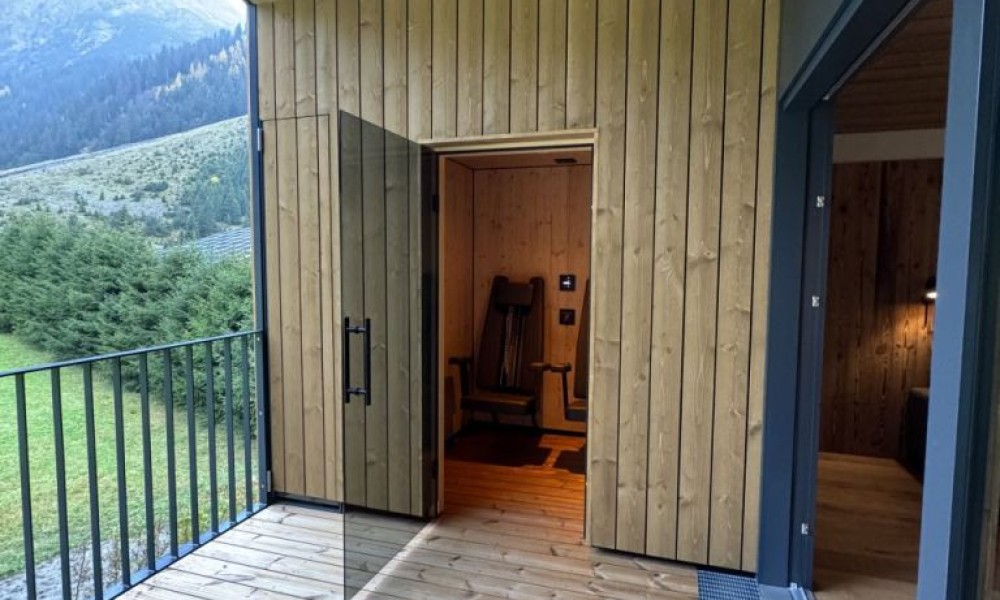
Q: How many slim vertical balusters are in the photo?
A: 10